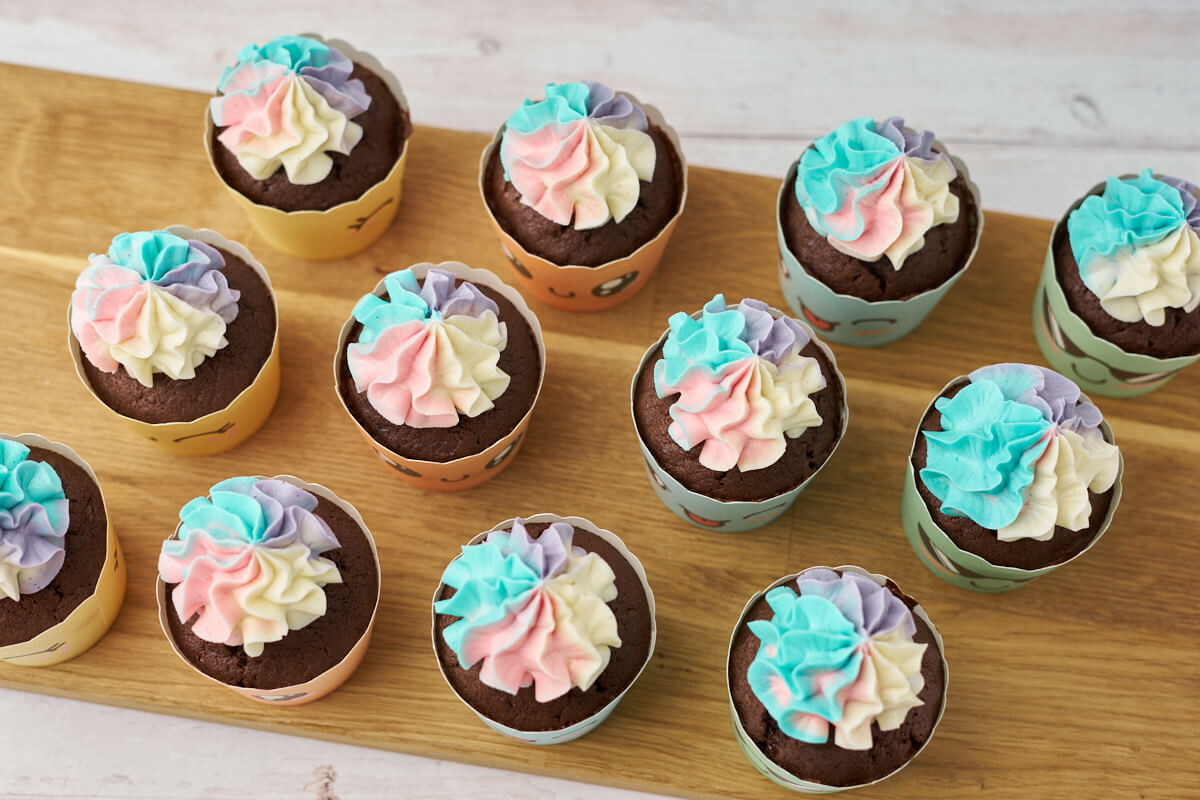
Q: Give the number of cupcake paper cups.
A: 12